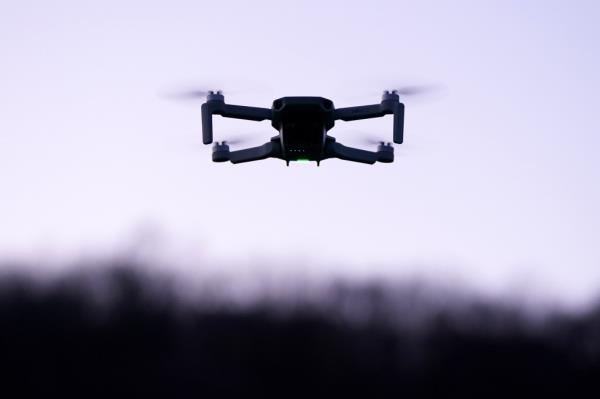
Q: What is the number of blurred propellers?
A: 4